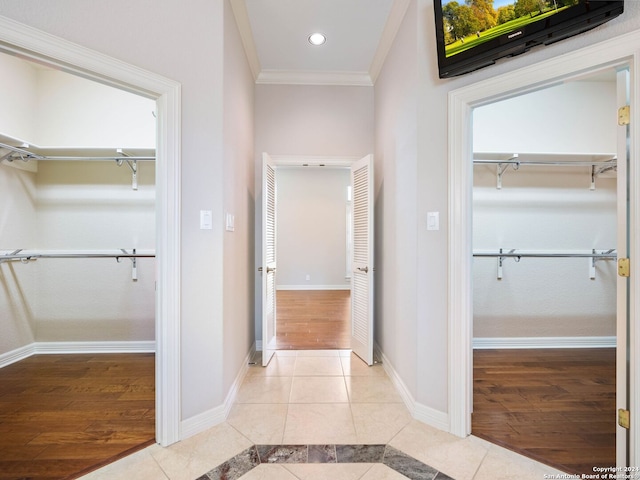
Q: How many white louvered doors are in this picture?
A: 2